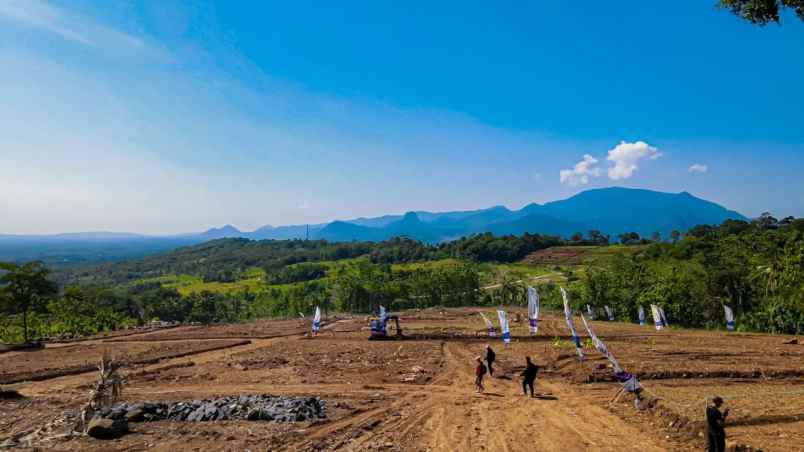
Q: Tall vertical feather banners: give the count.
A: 13